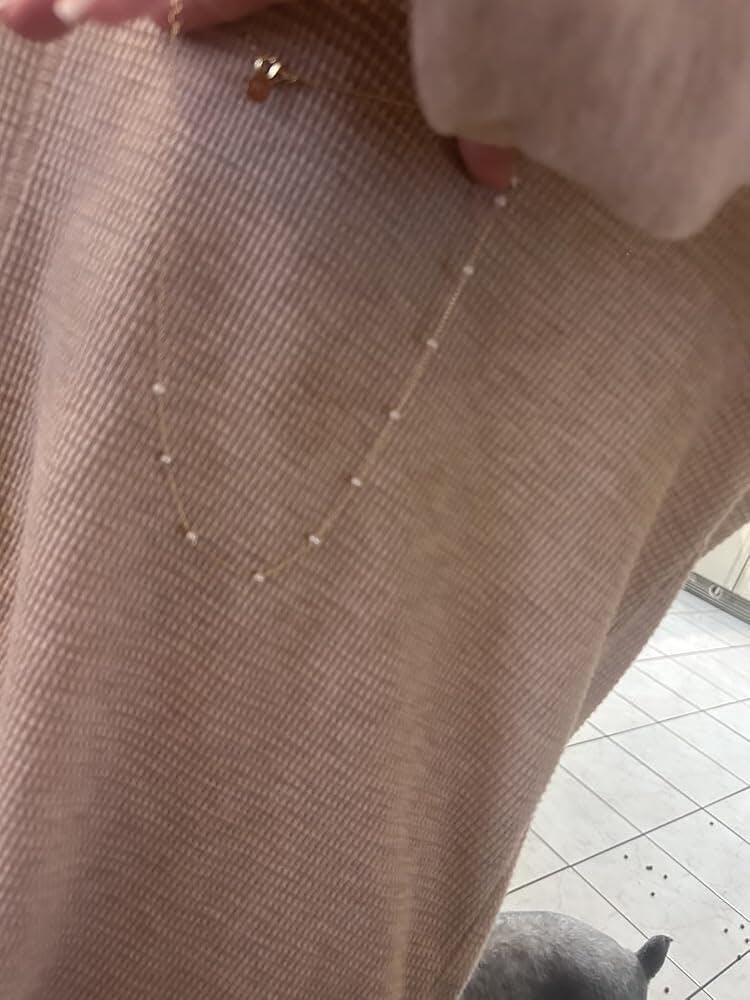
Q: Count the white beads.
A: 10